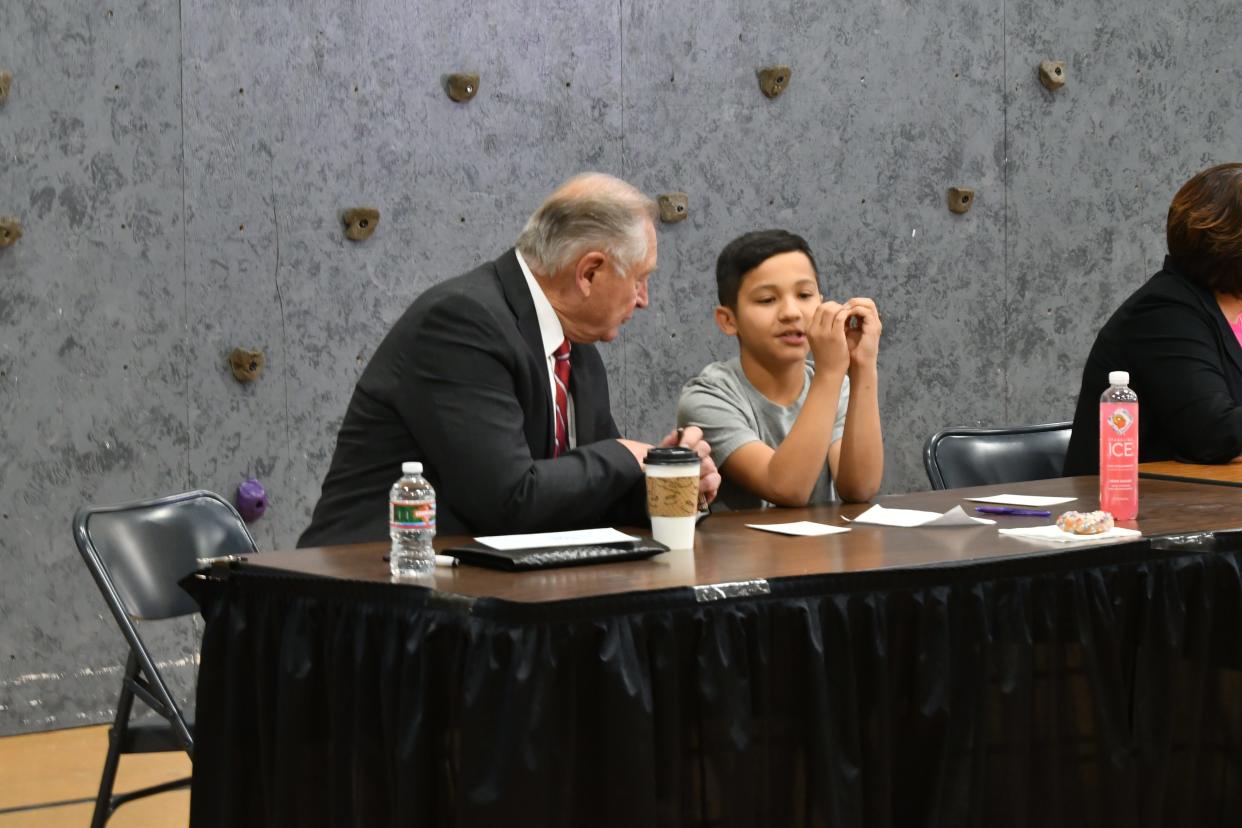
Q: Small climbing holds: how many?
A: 10